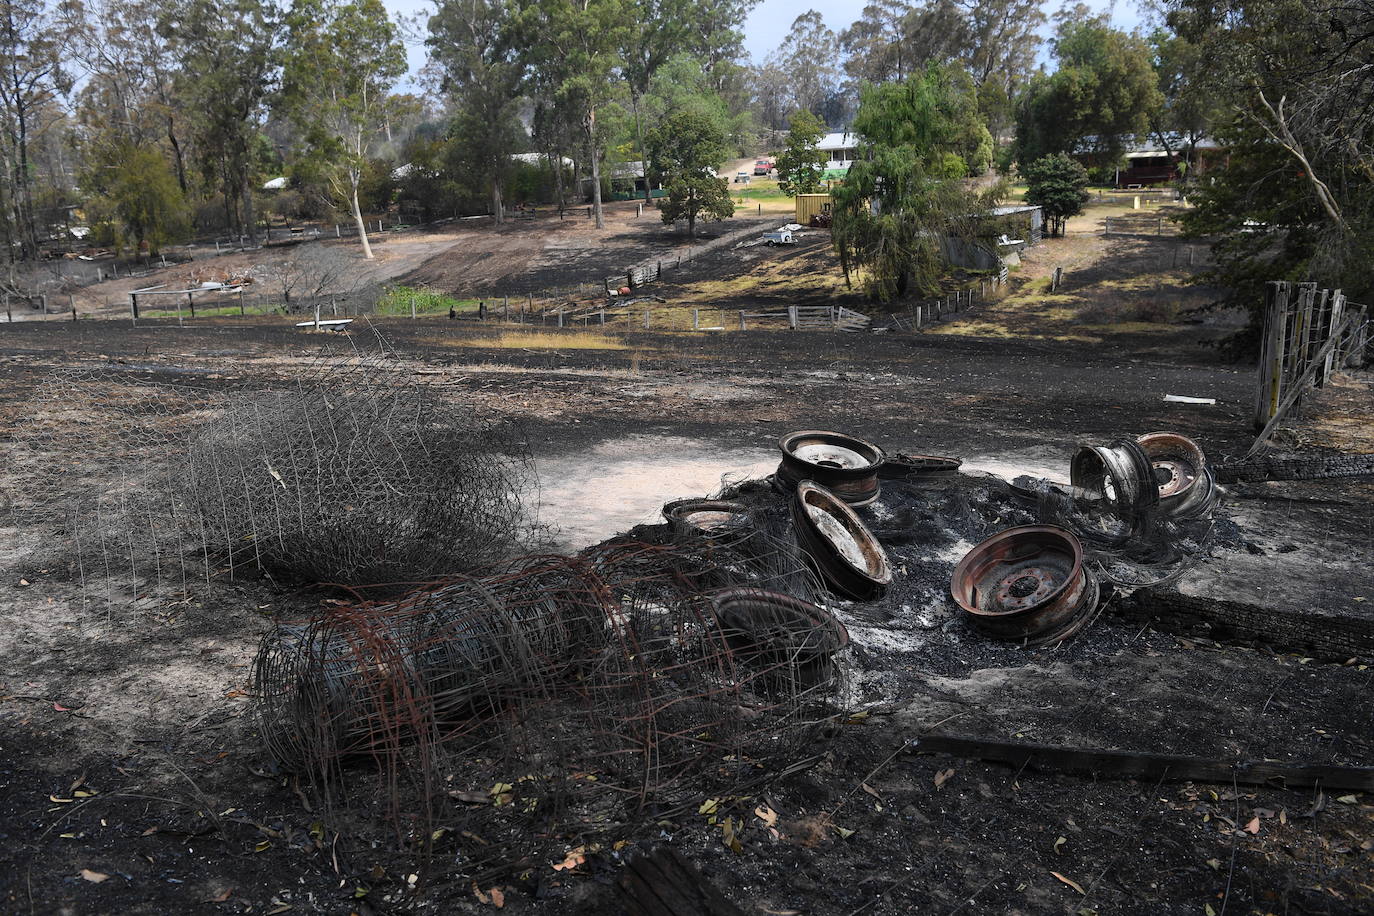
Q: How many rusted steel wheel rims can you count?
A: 8